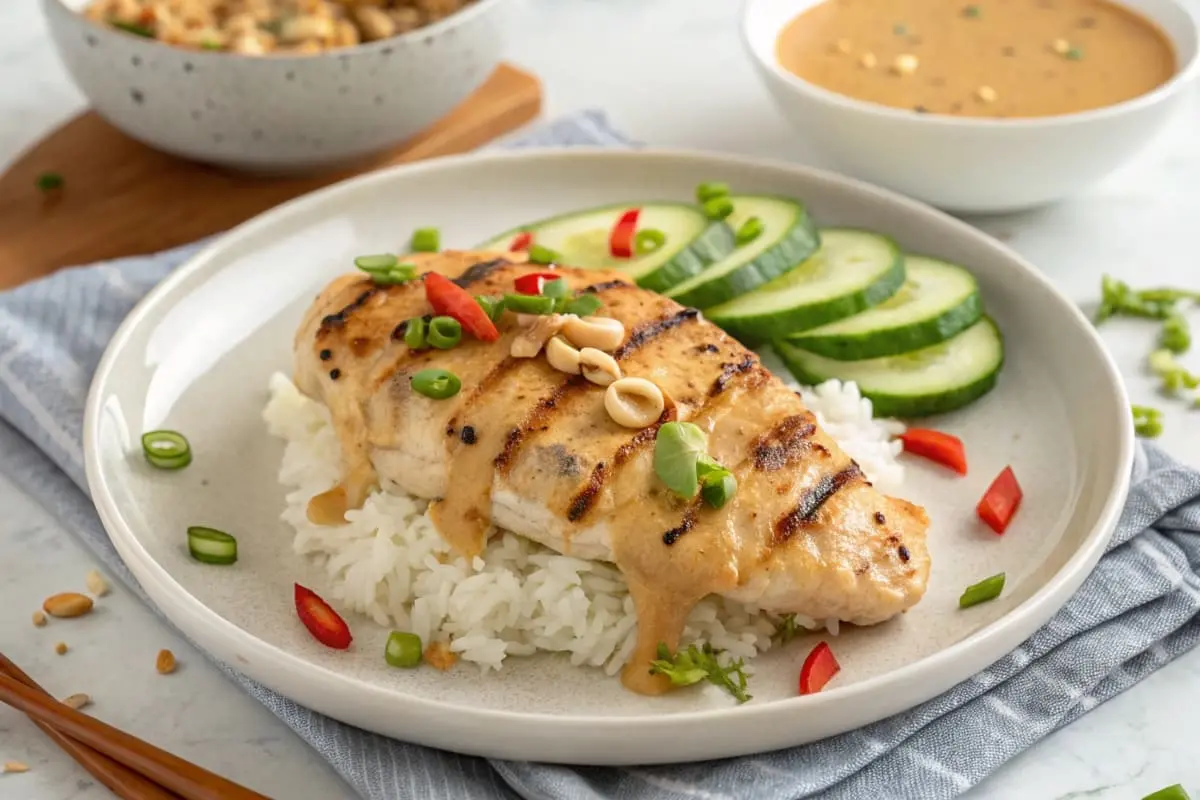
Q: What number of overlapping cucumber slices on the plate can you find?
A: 5